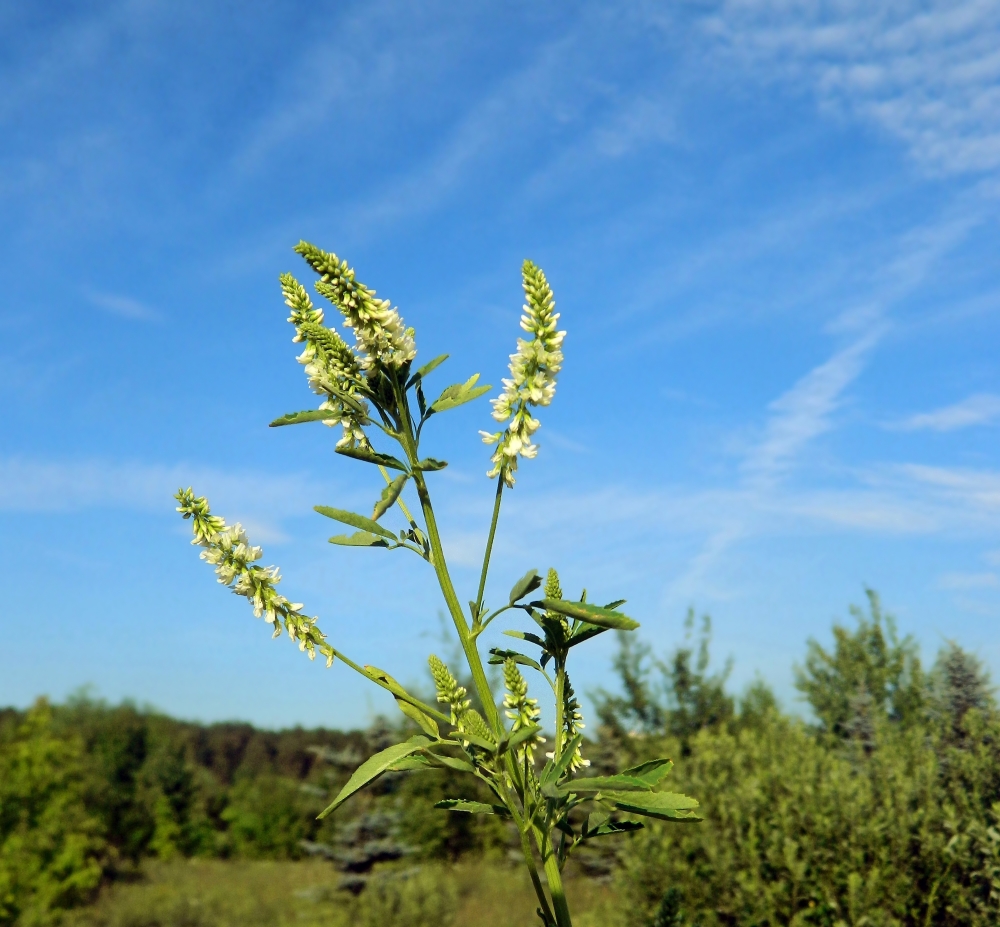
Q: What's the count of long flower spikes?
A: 4